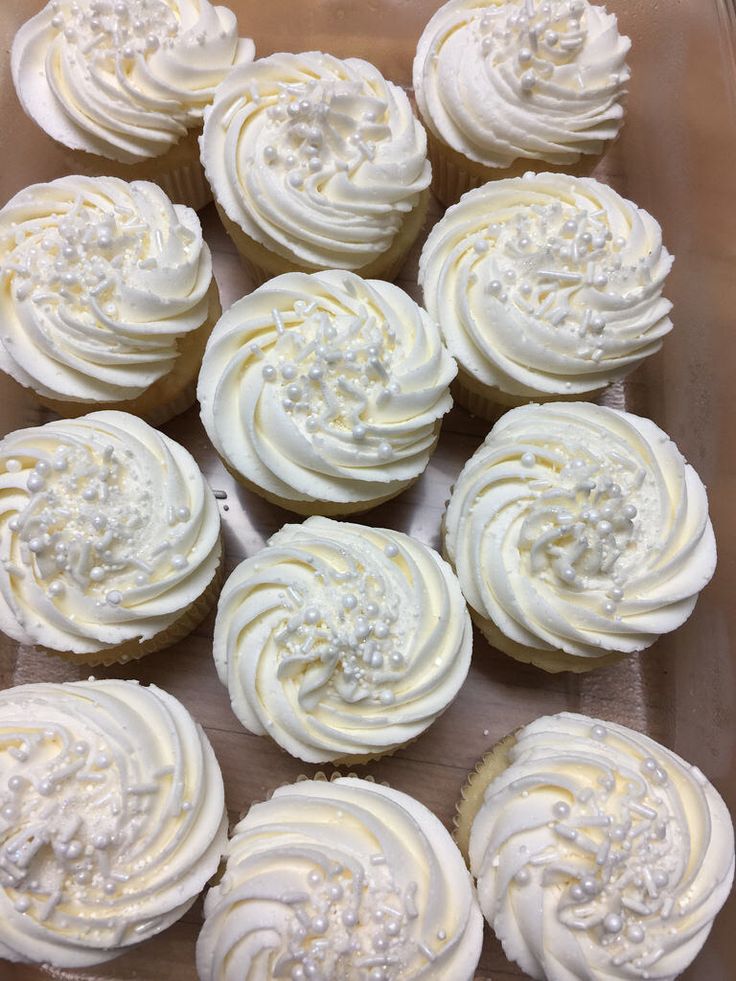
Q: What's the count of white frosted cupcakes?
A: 12